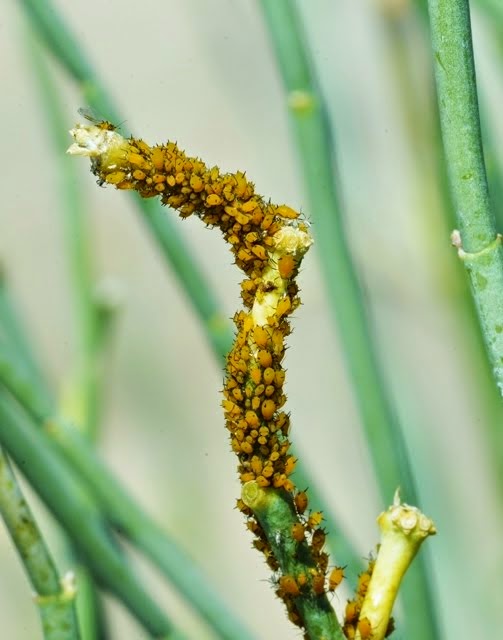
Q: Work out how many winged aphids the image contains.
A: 1